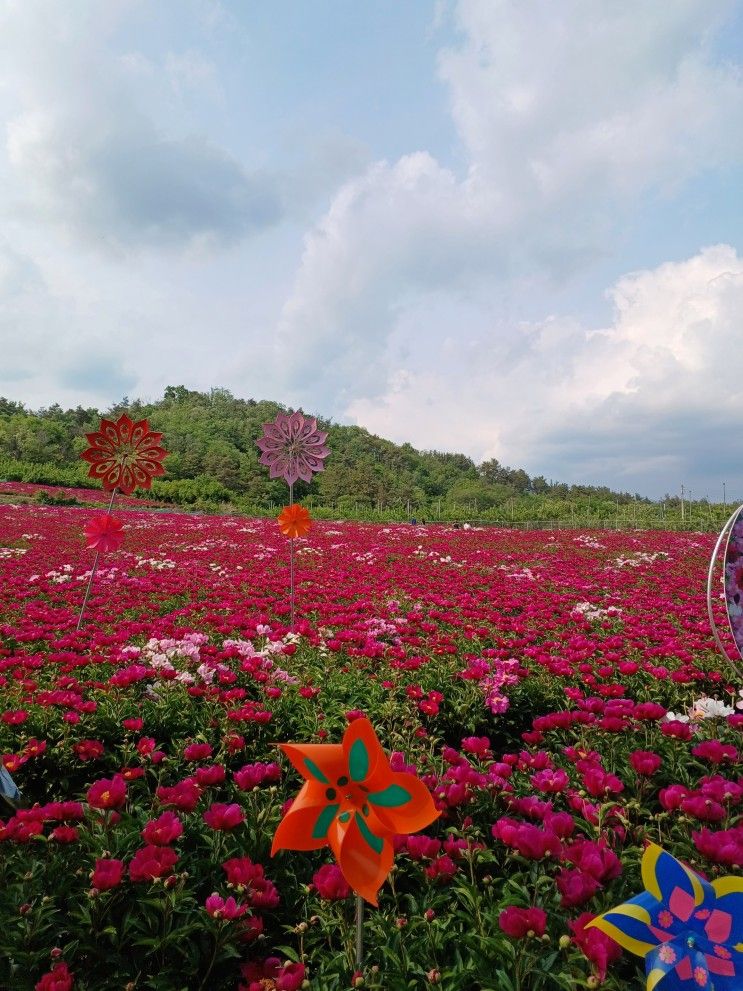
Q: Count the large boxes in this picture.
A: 0